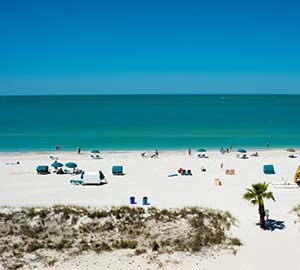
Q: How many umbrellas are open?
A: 6